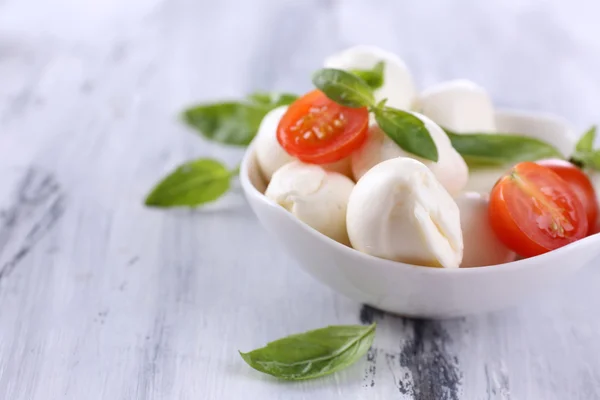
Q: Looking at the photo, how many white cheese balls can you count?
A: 7